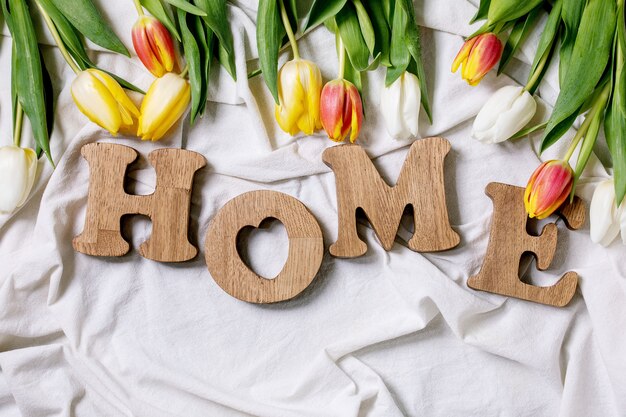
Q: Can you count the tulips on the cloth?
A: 11